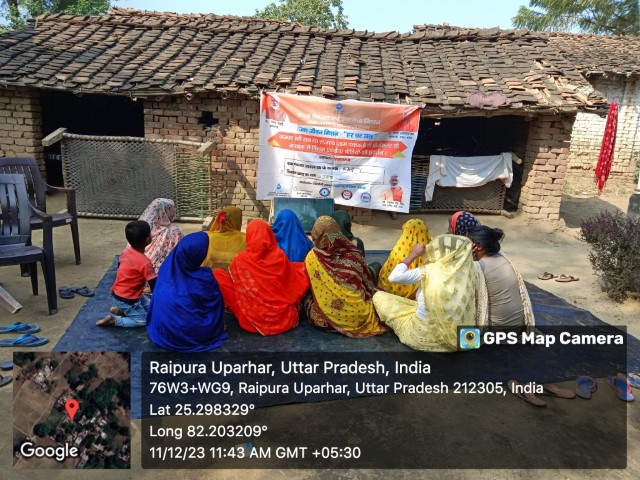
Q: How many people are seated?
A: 12